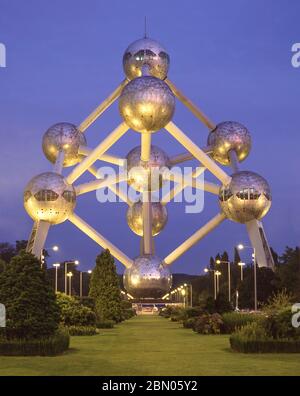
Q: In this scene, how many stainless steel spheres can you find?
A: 9